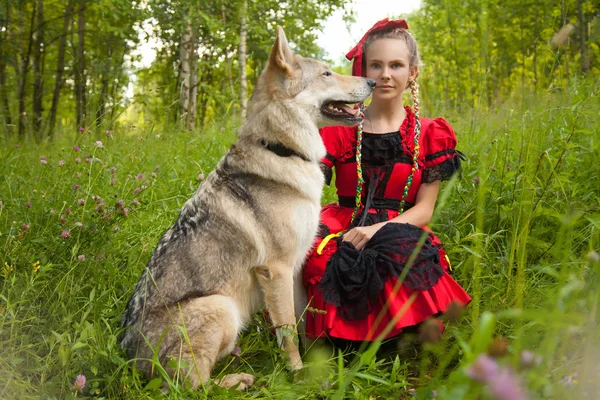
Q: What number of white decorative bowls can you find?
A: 0